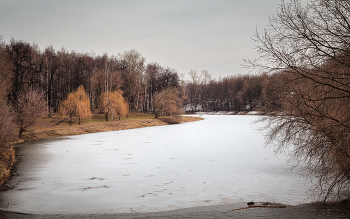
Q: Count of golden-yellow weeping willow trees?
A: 2